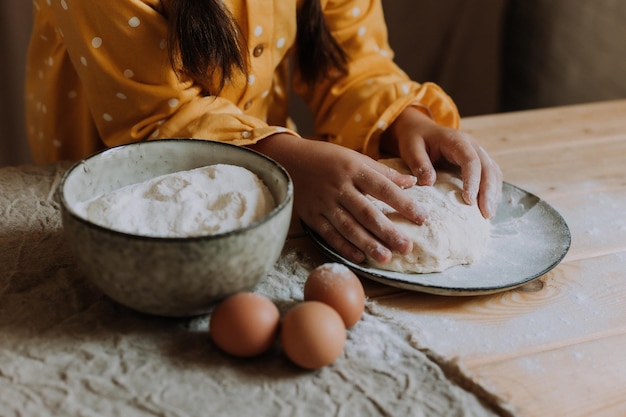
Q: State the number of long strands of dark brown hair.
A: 2